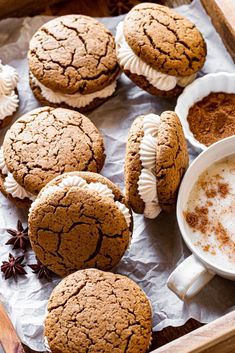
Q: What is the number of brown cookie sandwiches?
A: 6